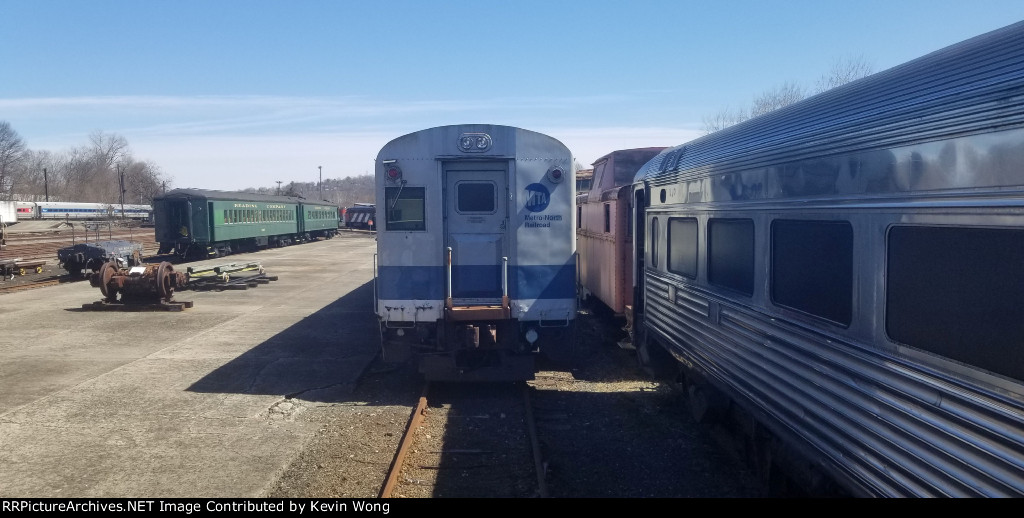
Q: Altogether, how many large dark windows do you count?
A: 4